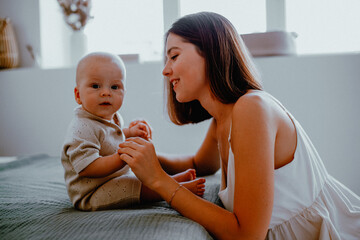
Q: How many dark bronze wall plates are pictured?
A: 0